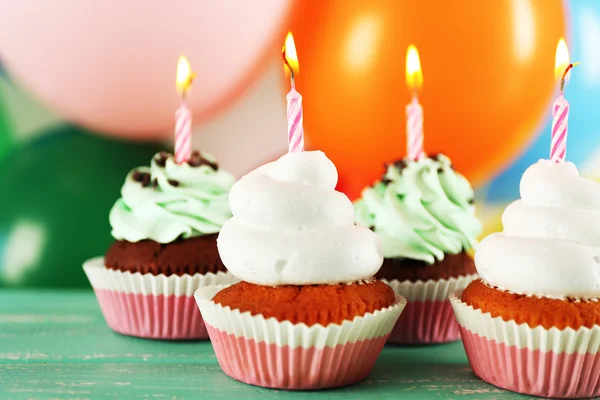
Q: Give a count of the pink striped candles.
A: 4